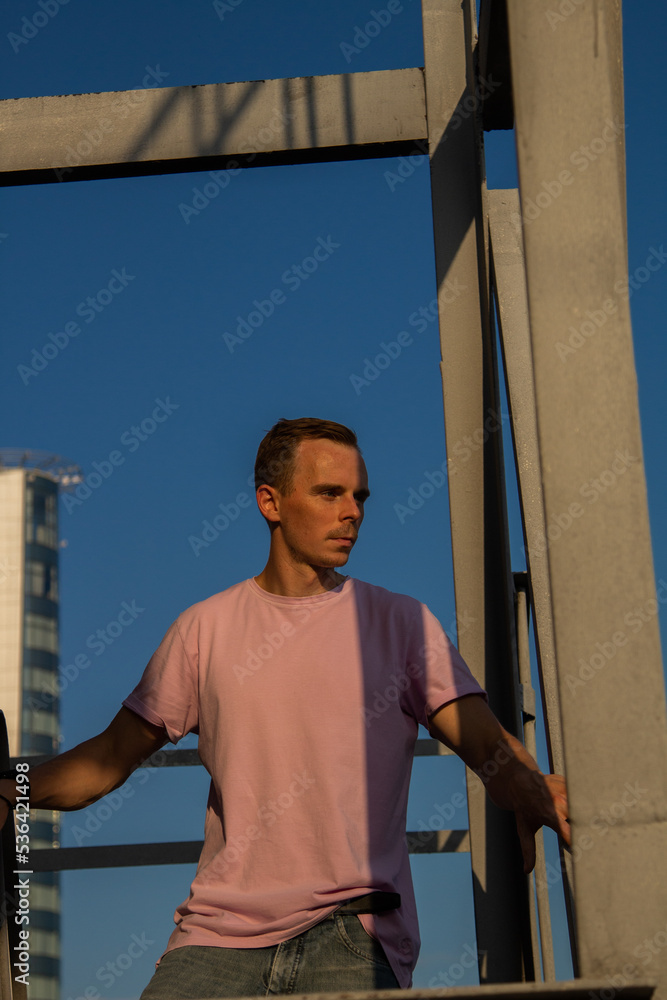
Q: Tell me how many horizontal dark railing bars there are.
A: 2